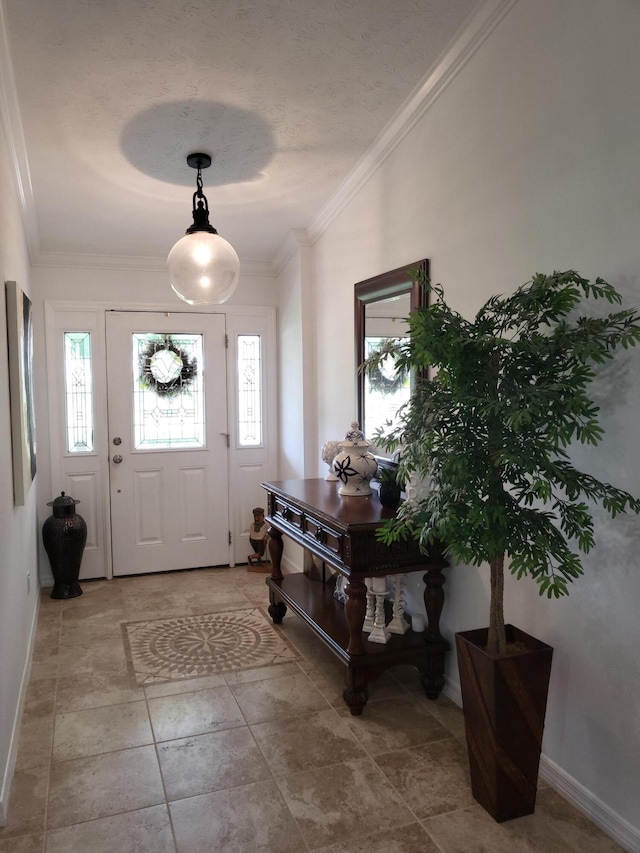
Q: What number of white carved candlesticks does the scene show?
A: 3